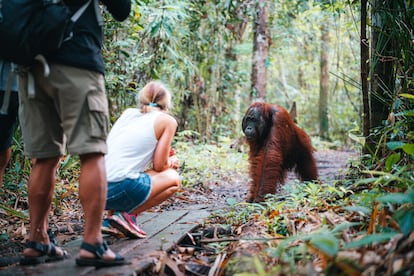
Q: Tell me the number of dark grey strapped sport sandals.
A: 2